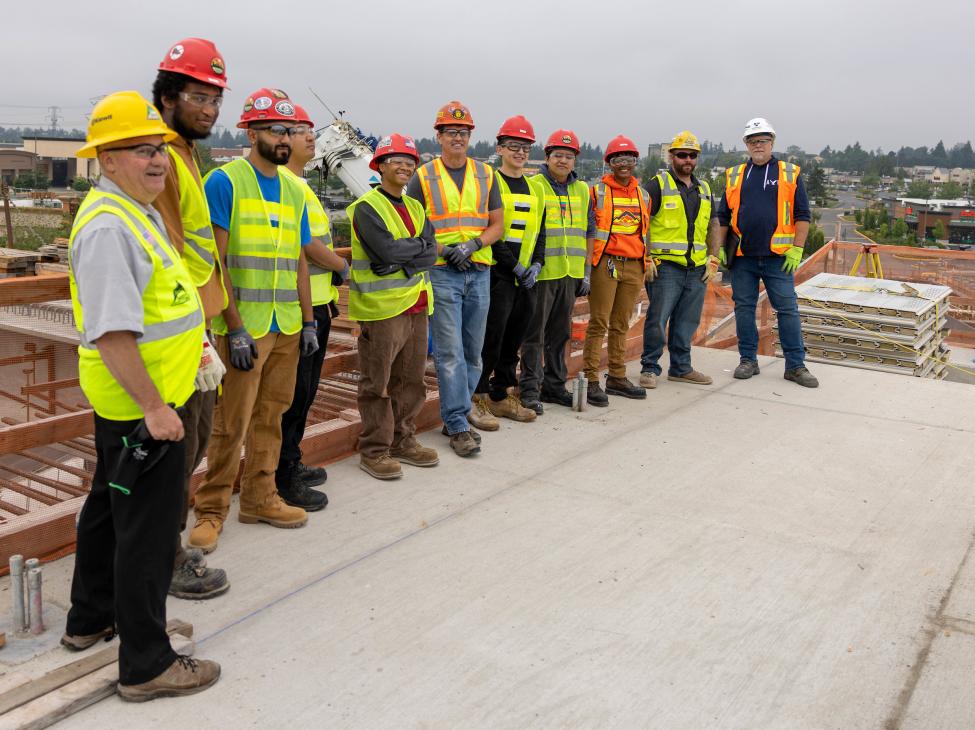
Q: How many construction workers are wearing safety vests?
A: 11